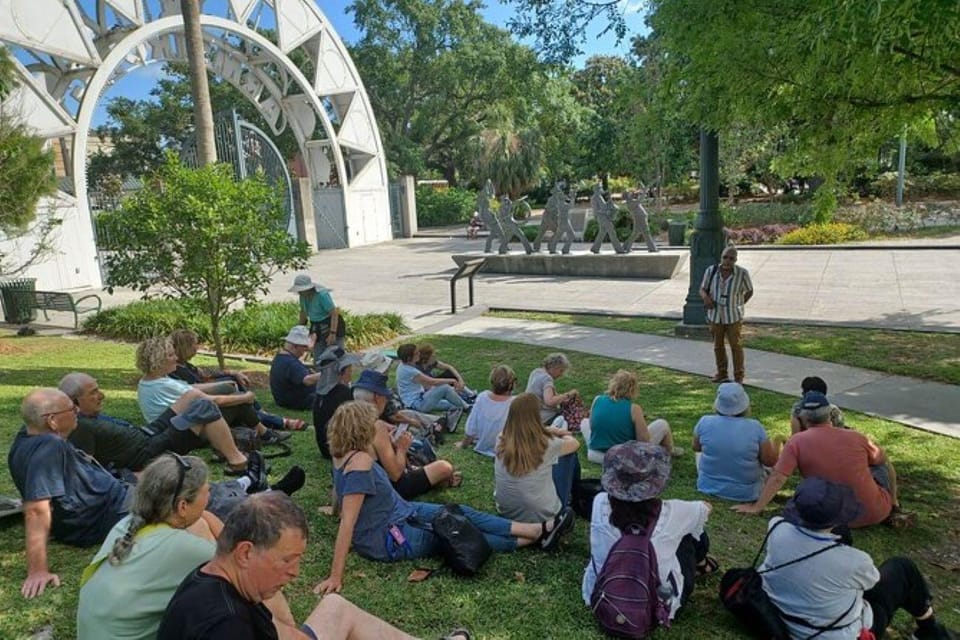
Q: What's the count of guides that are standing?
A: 1